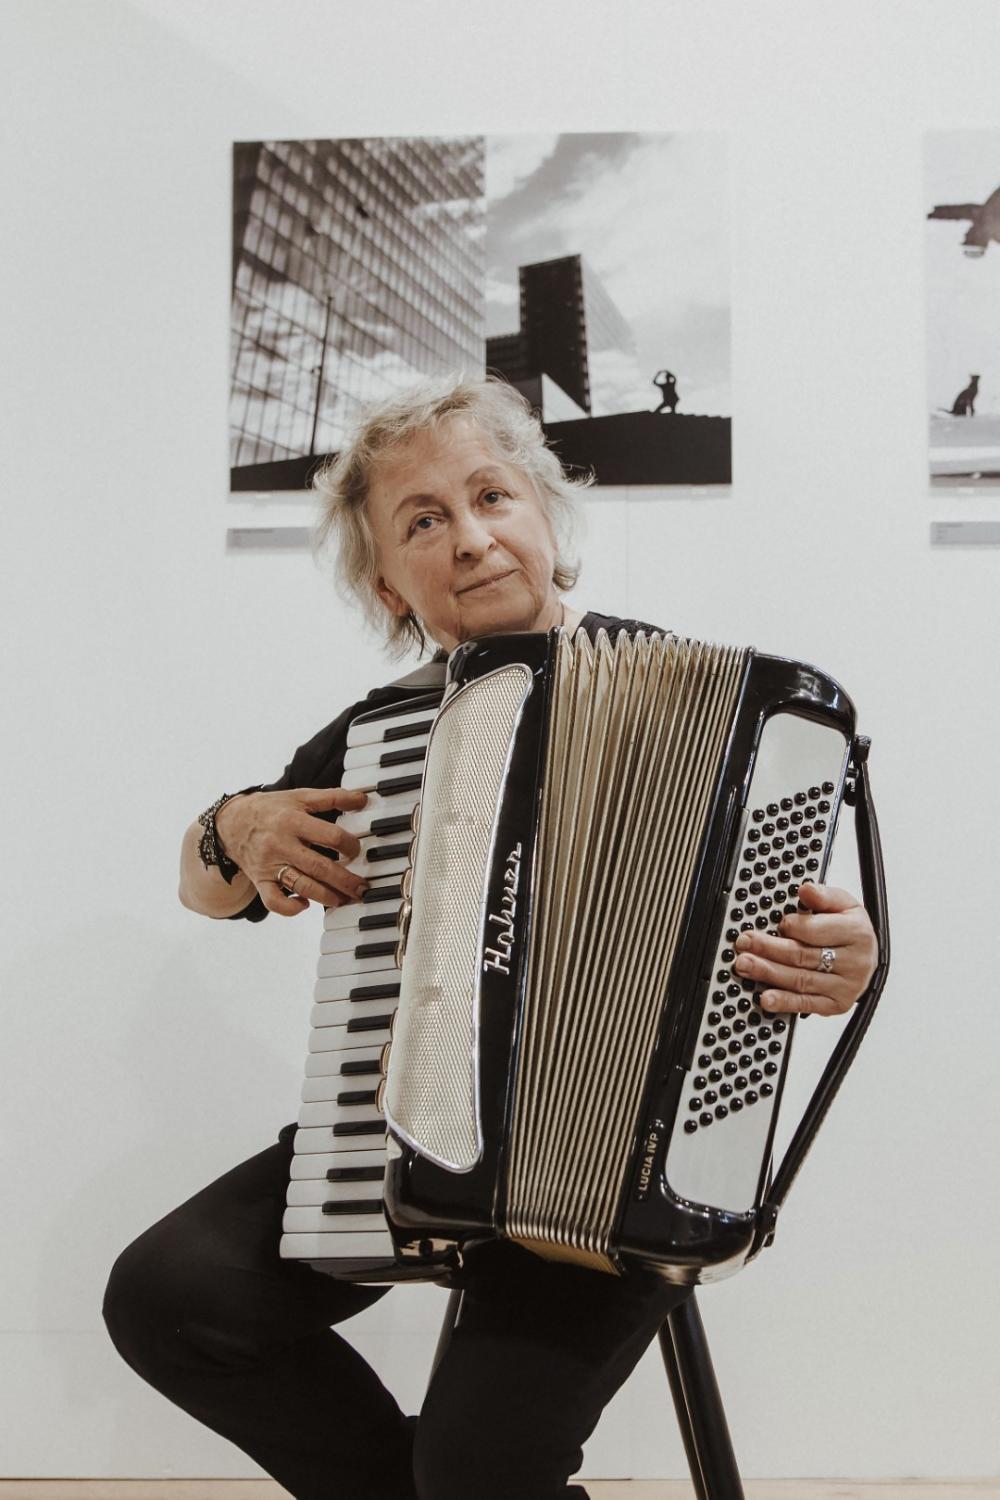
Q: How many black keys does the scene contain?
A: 15